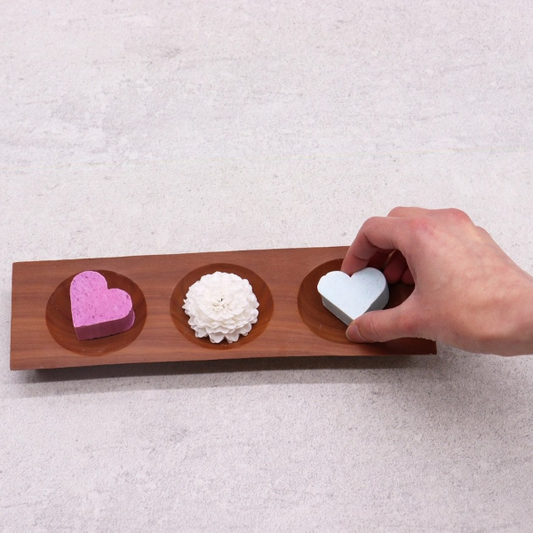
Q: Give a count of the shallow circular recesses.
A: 3